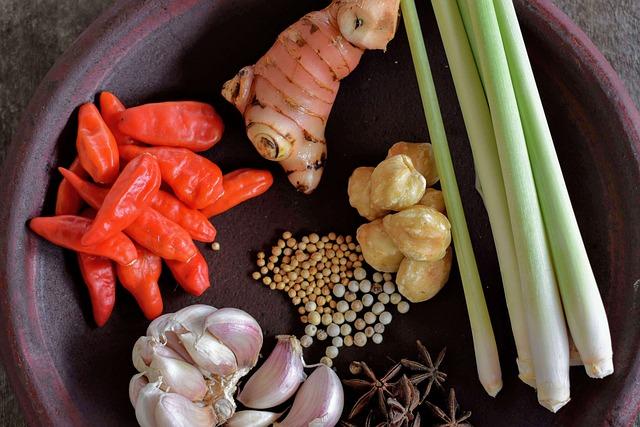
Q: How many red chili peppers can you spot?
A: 13